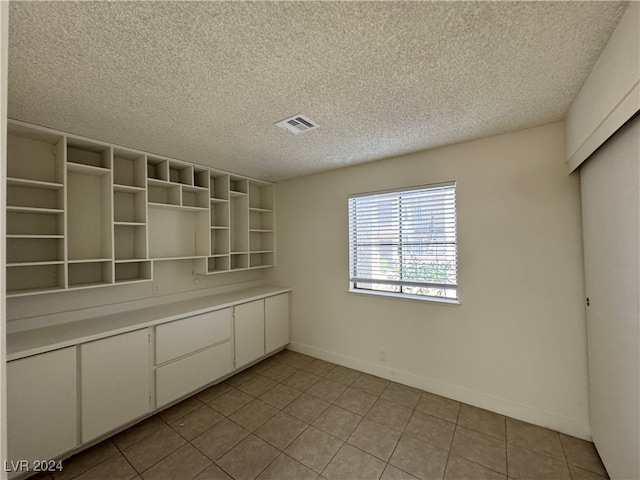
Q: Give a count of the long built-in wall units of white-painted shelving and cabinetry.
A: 1